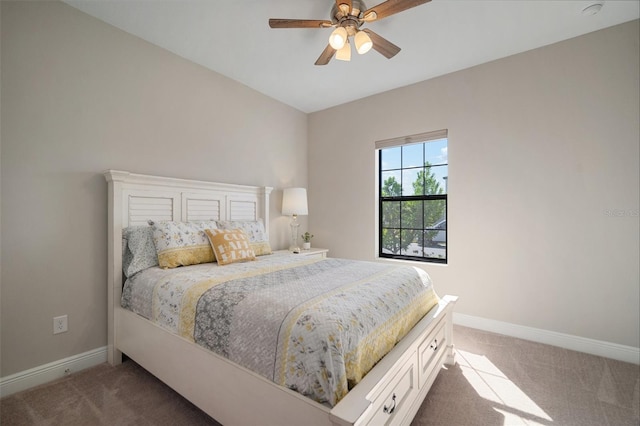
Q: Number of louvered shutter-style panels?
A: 3